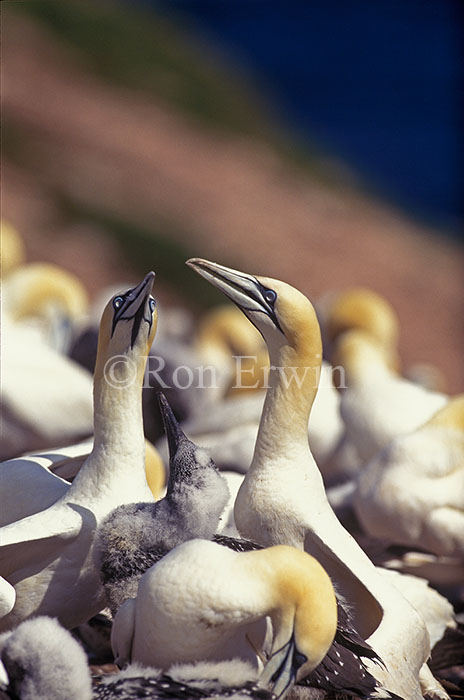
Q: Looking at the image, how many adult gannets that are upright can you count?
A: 2